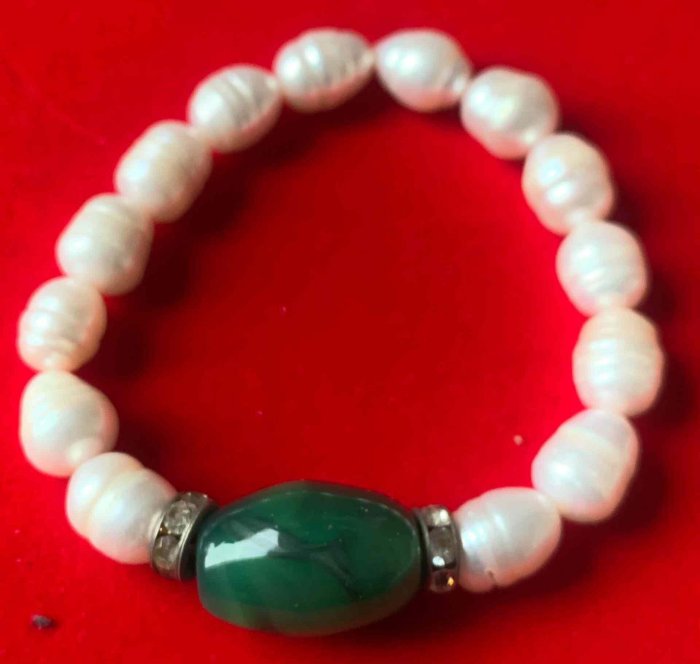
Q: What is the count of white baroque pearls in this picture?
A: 14